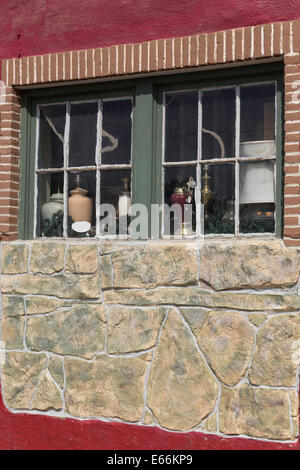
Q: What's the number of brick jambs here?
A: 2